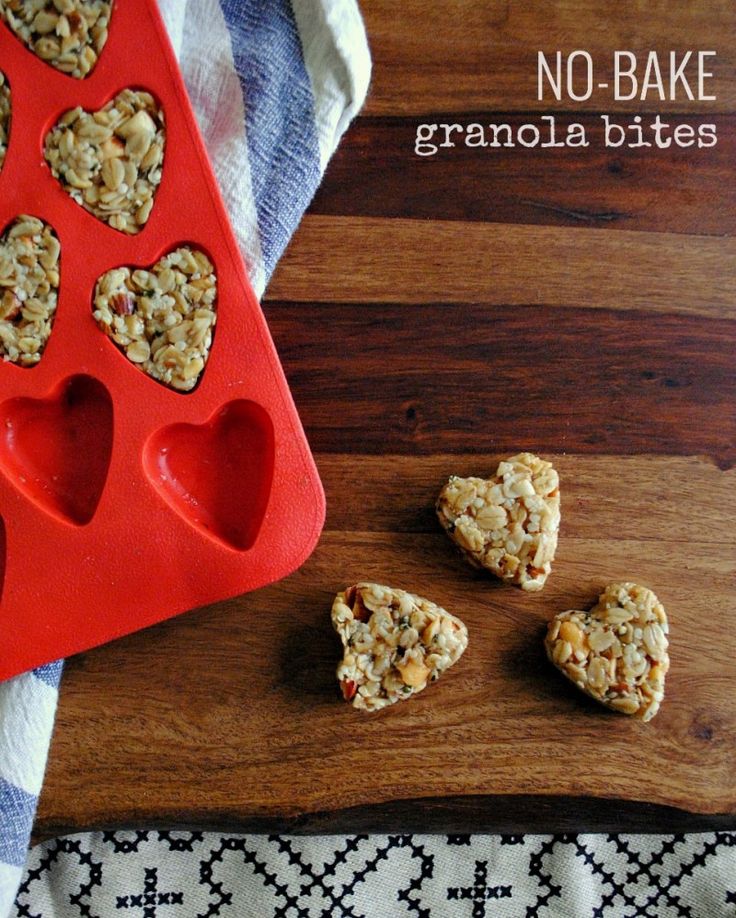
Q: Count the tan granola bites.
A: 8